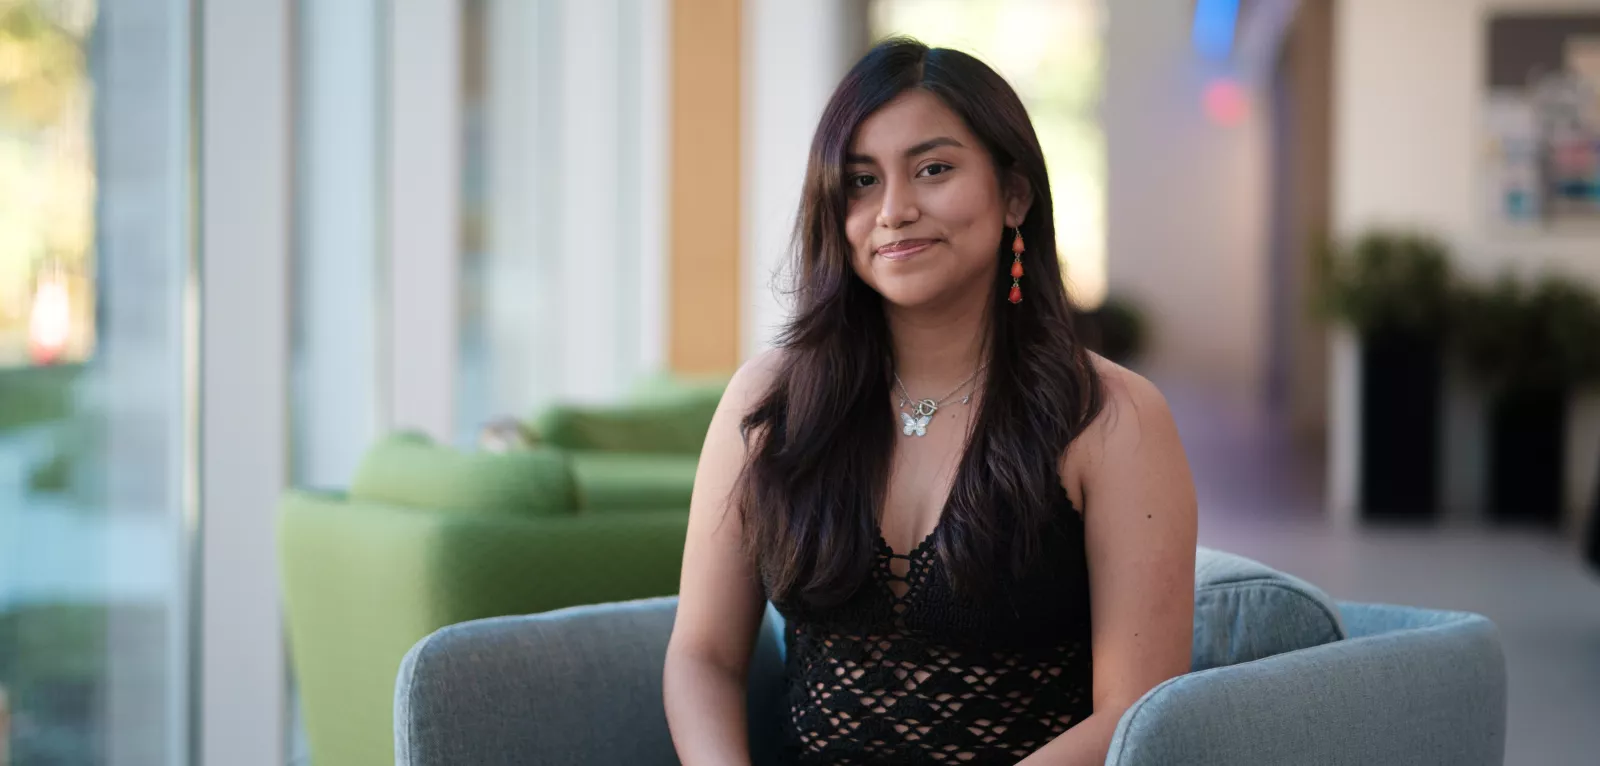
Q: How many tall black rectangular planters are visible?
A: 2